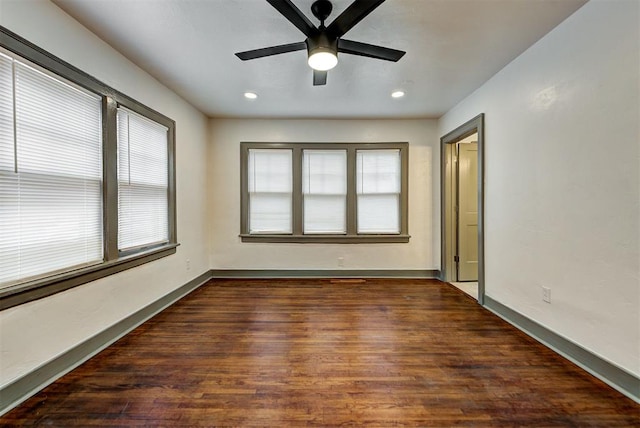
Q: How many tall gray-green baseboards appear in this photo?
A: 3